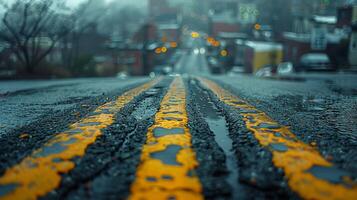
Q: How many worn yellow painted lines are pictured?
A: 3